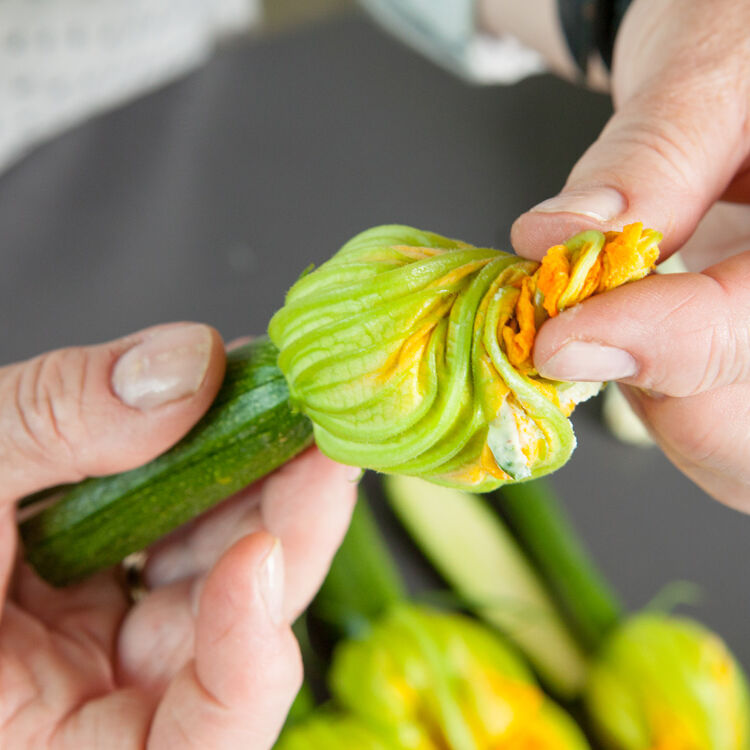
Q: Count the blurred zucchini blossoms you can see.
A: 3